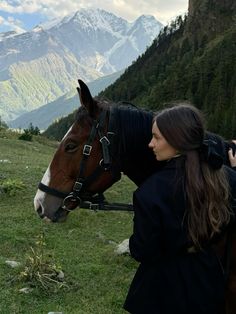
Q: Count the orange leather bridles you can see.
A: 0